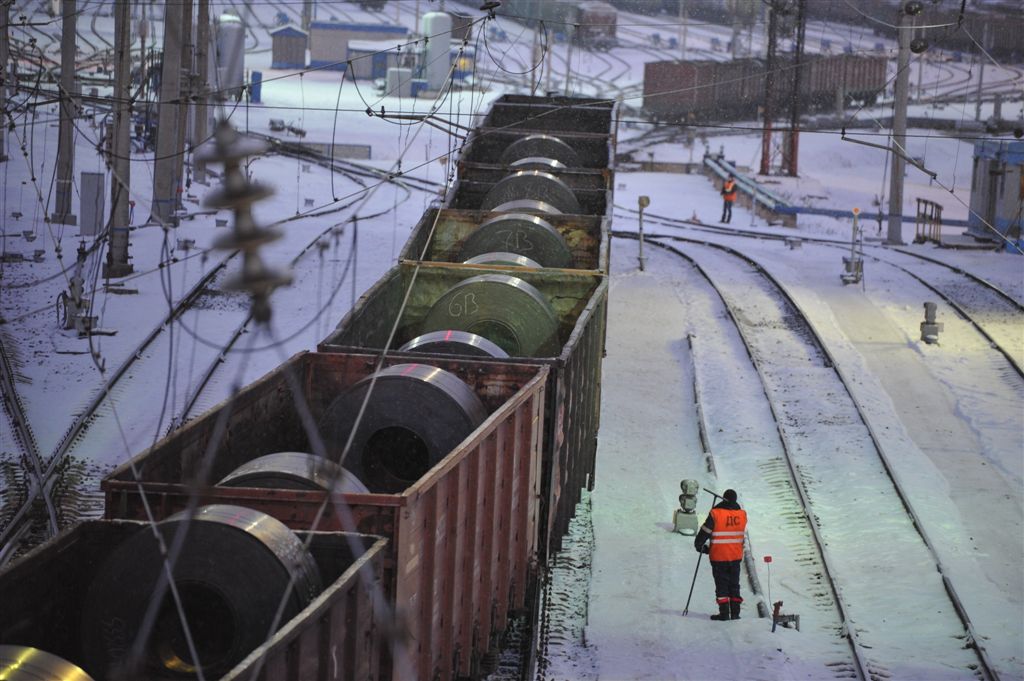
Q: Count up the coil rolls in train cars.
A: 12